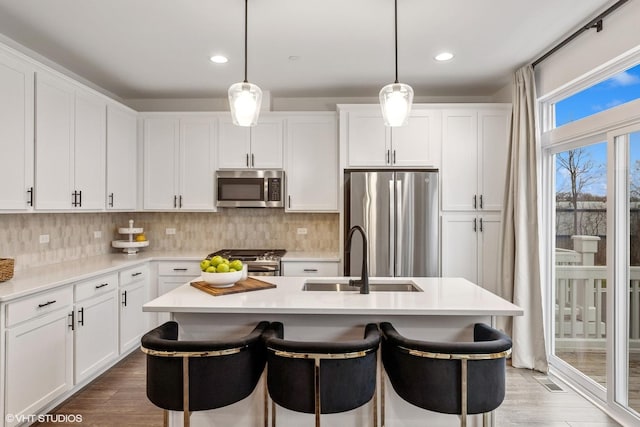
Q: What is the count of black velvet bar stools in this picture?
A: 3